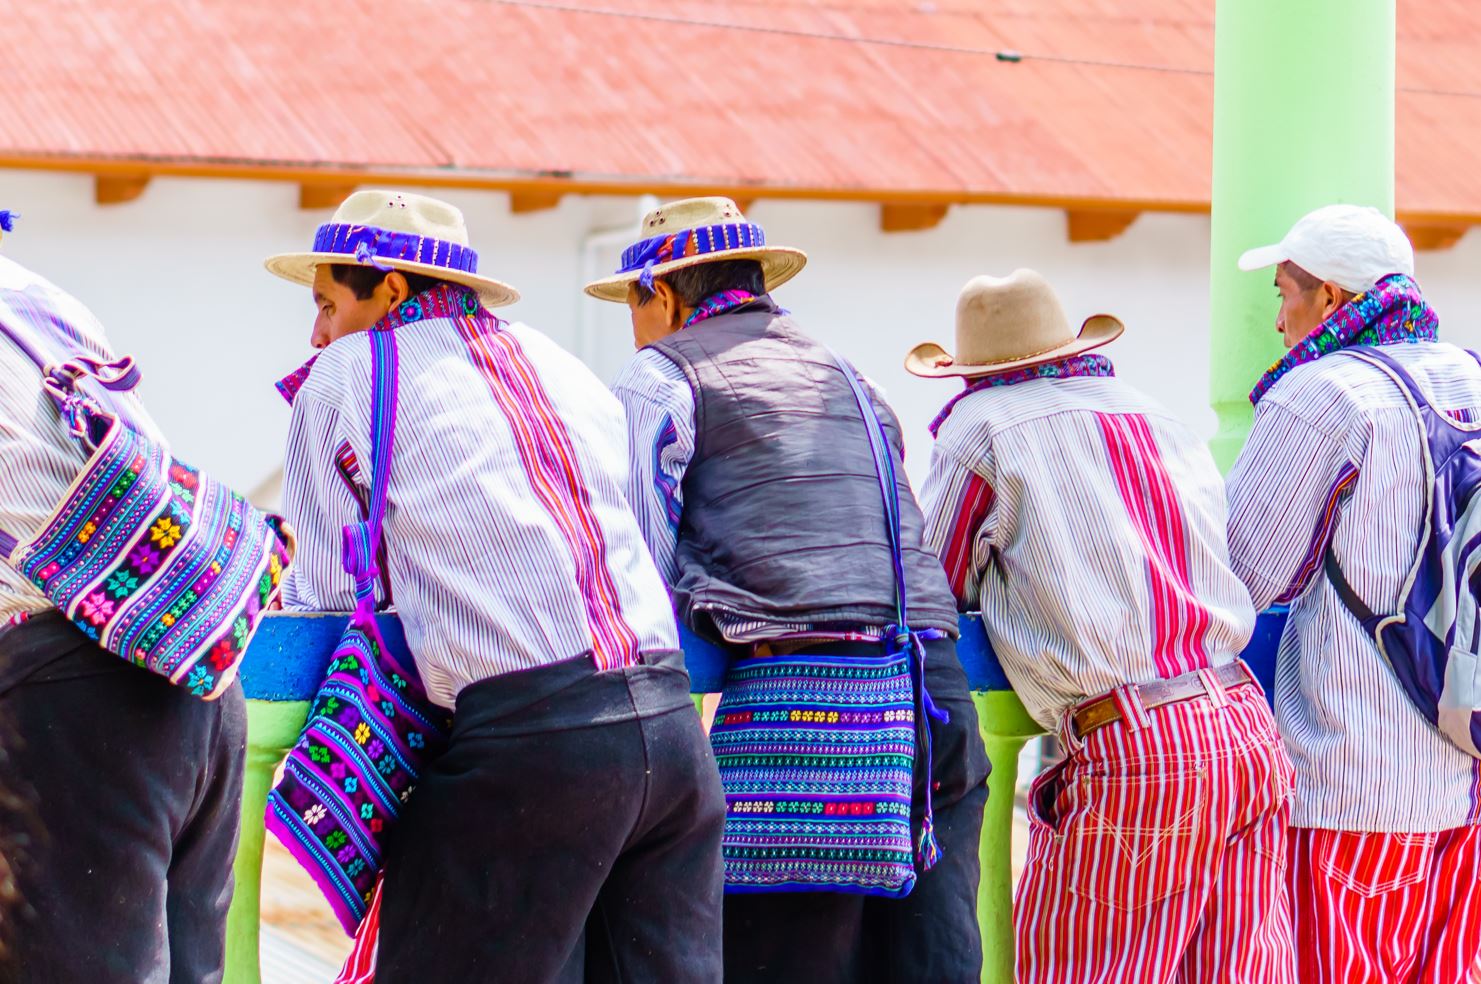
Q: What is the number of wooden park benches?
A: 0